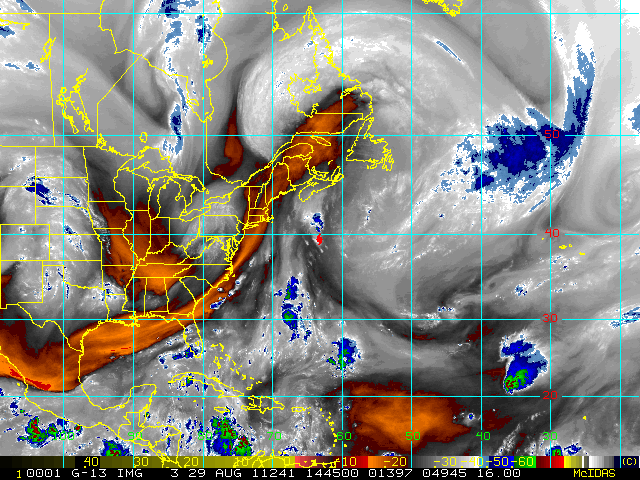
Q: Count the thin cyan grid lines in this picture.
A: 14